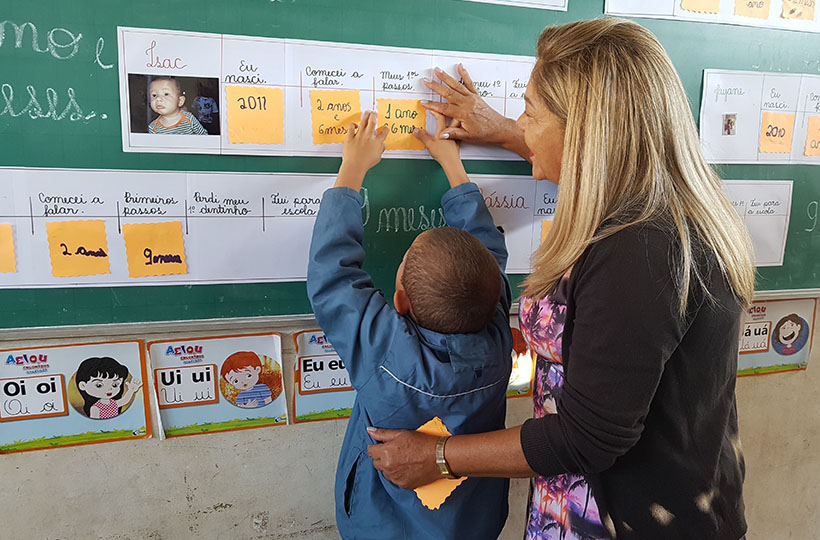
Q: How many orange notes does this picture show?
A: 13